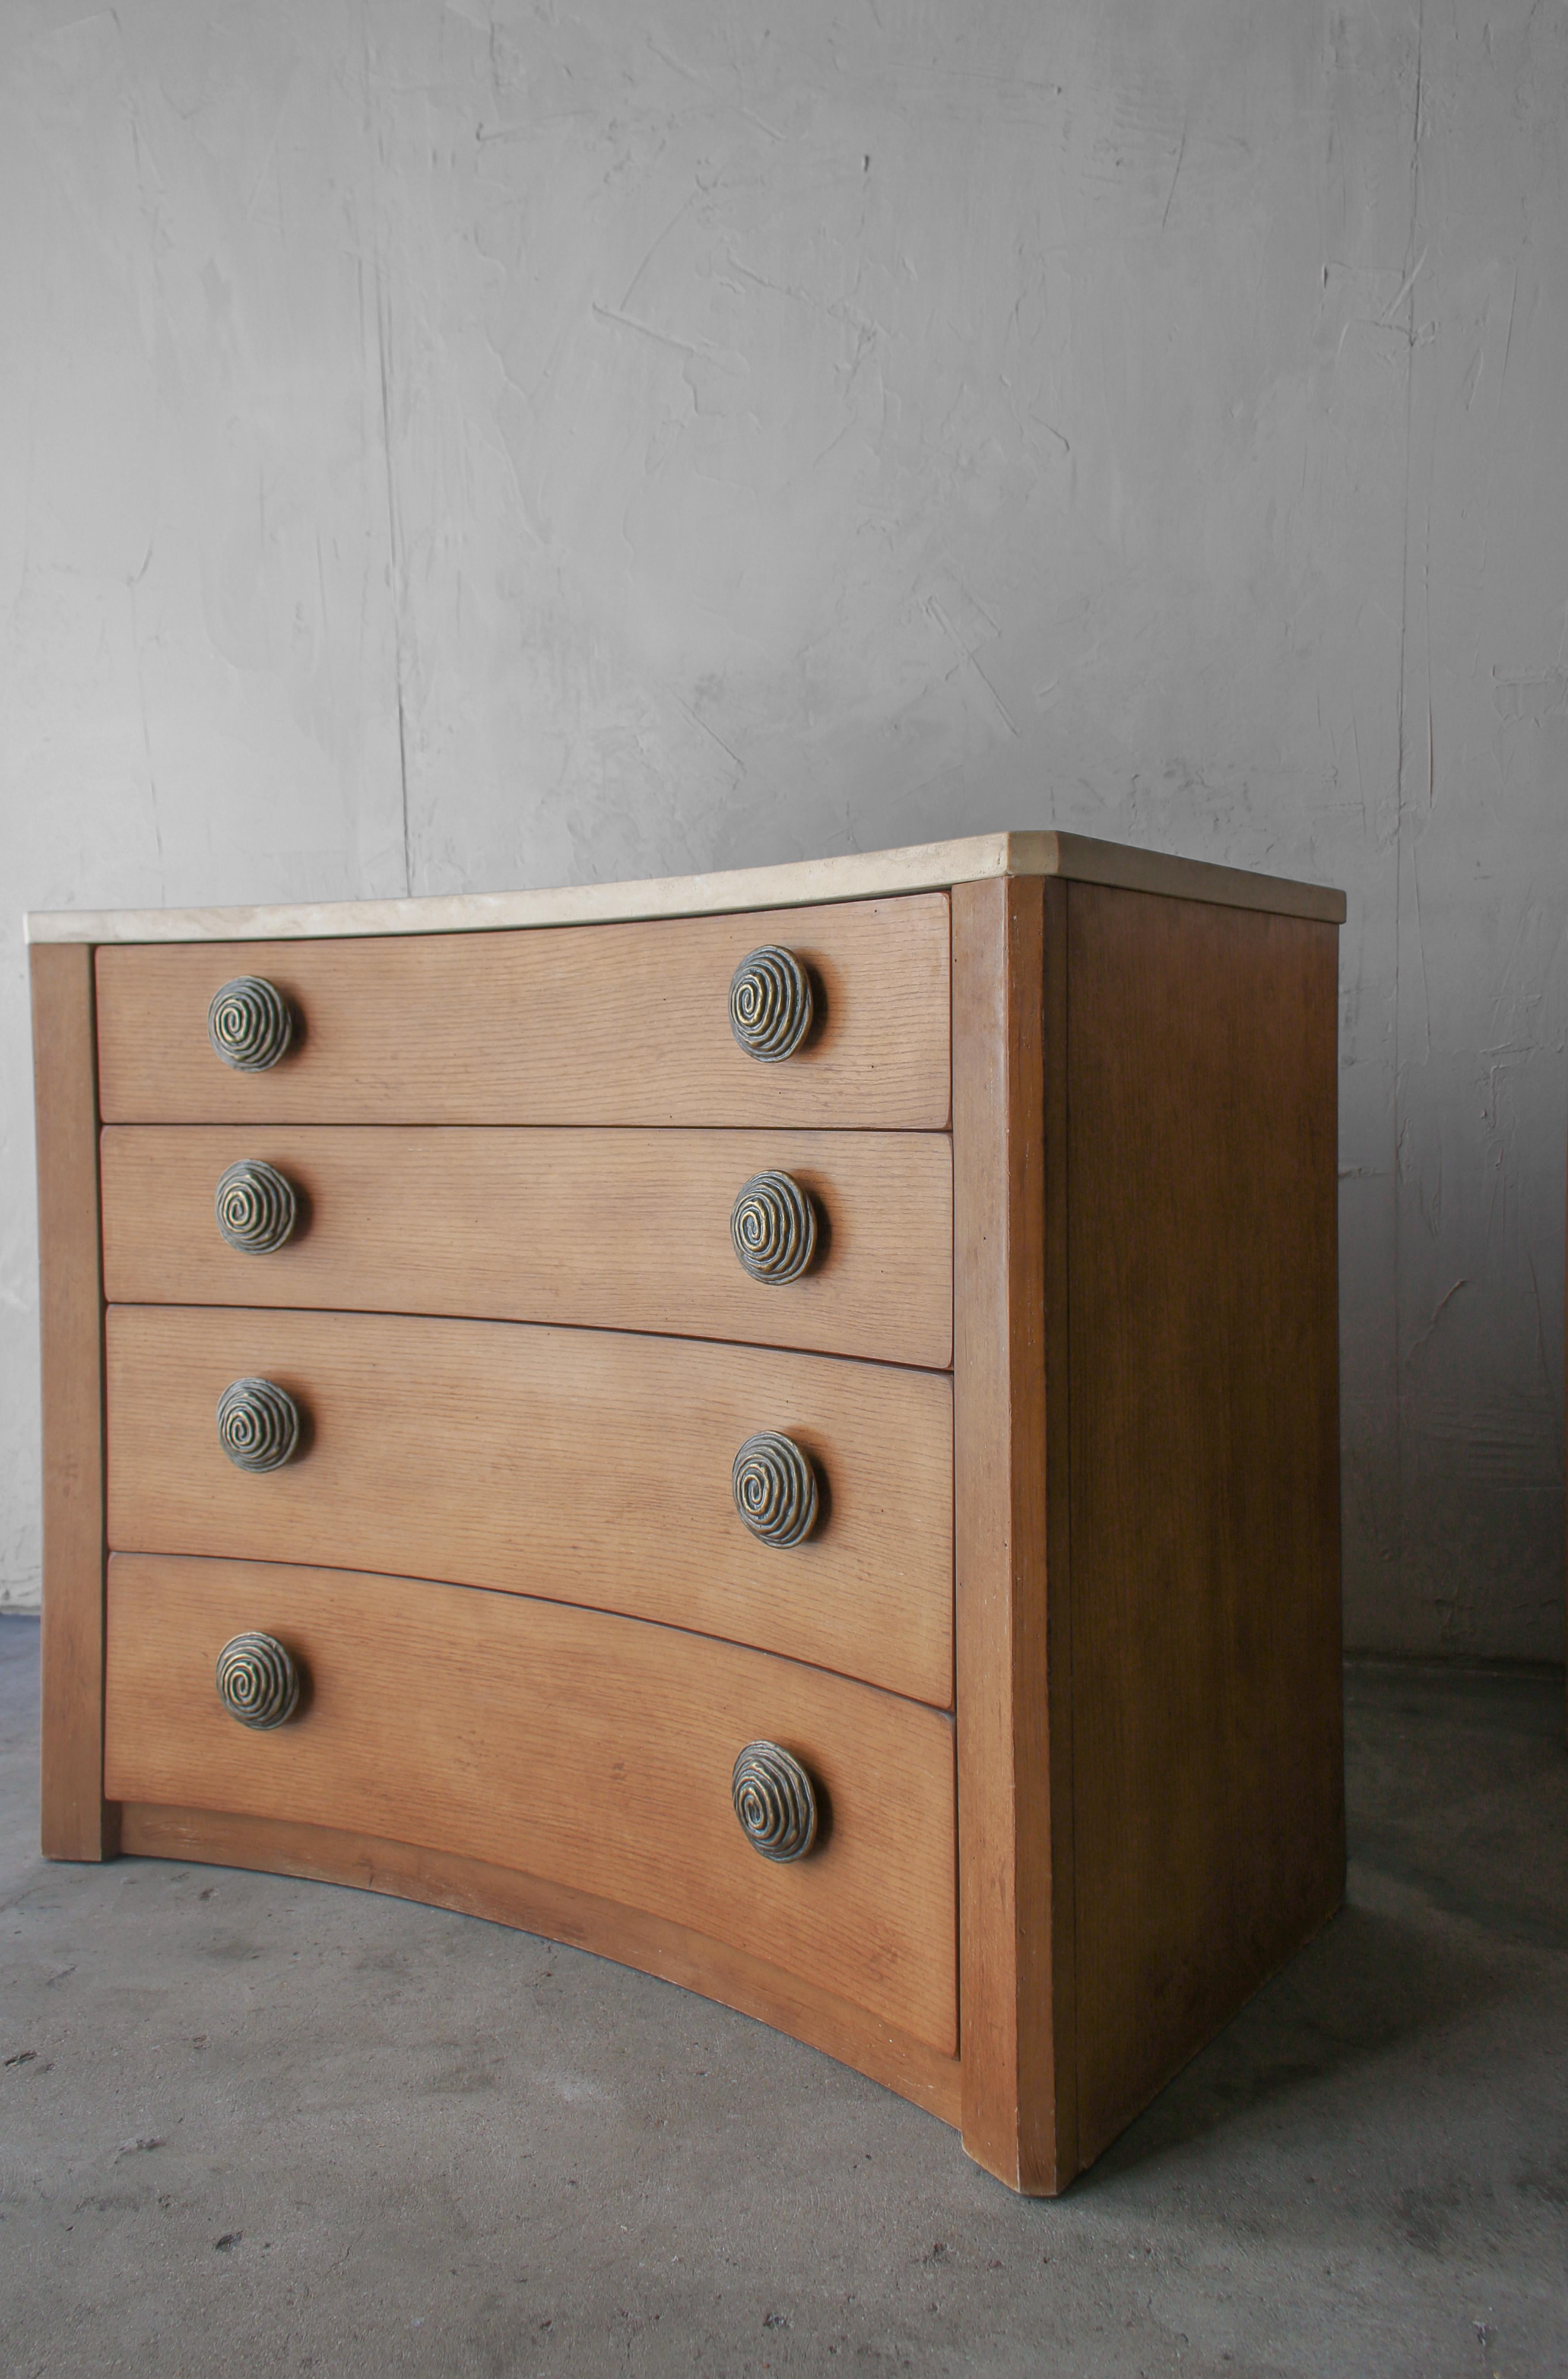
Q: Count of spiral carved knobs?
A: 8